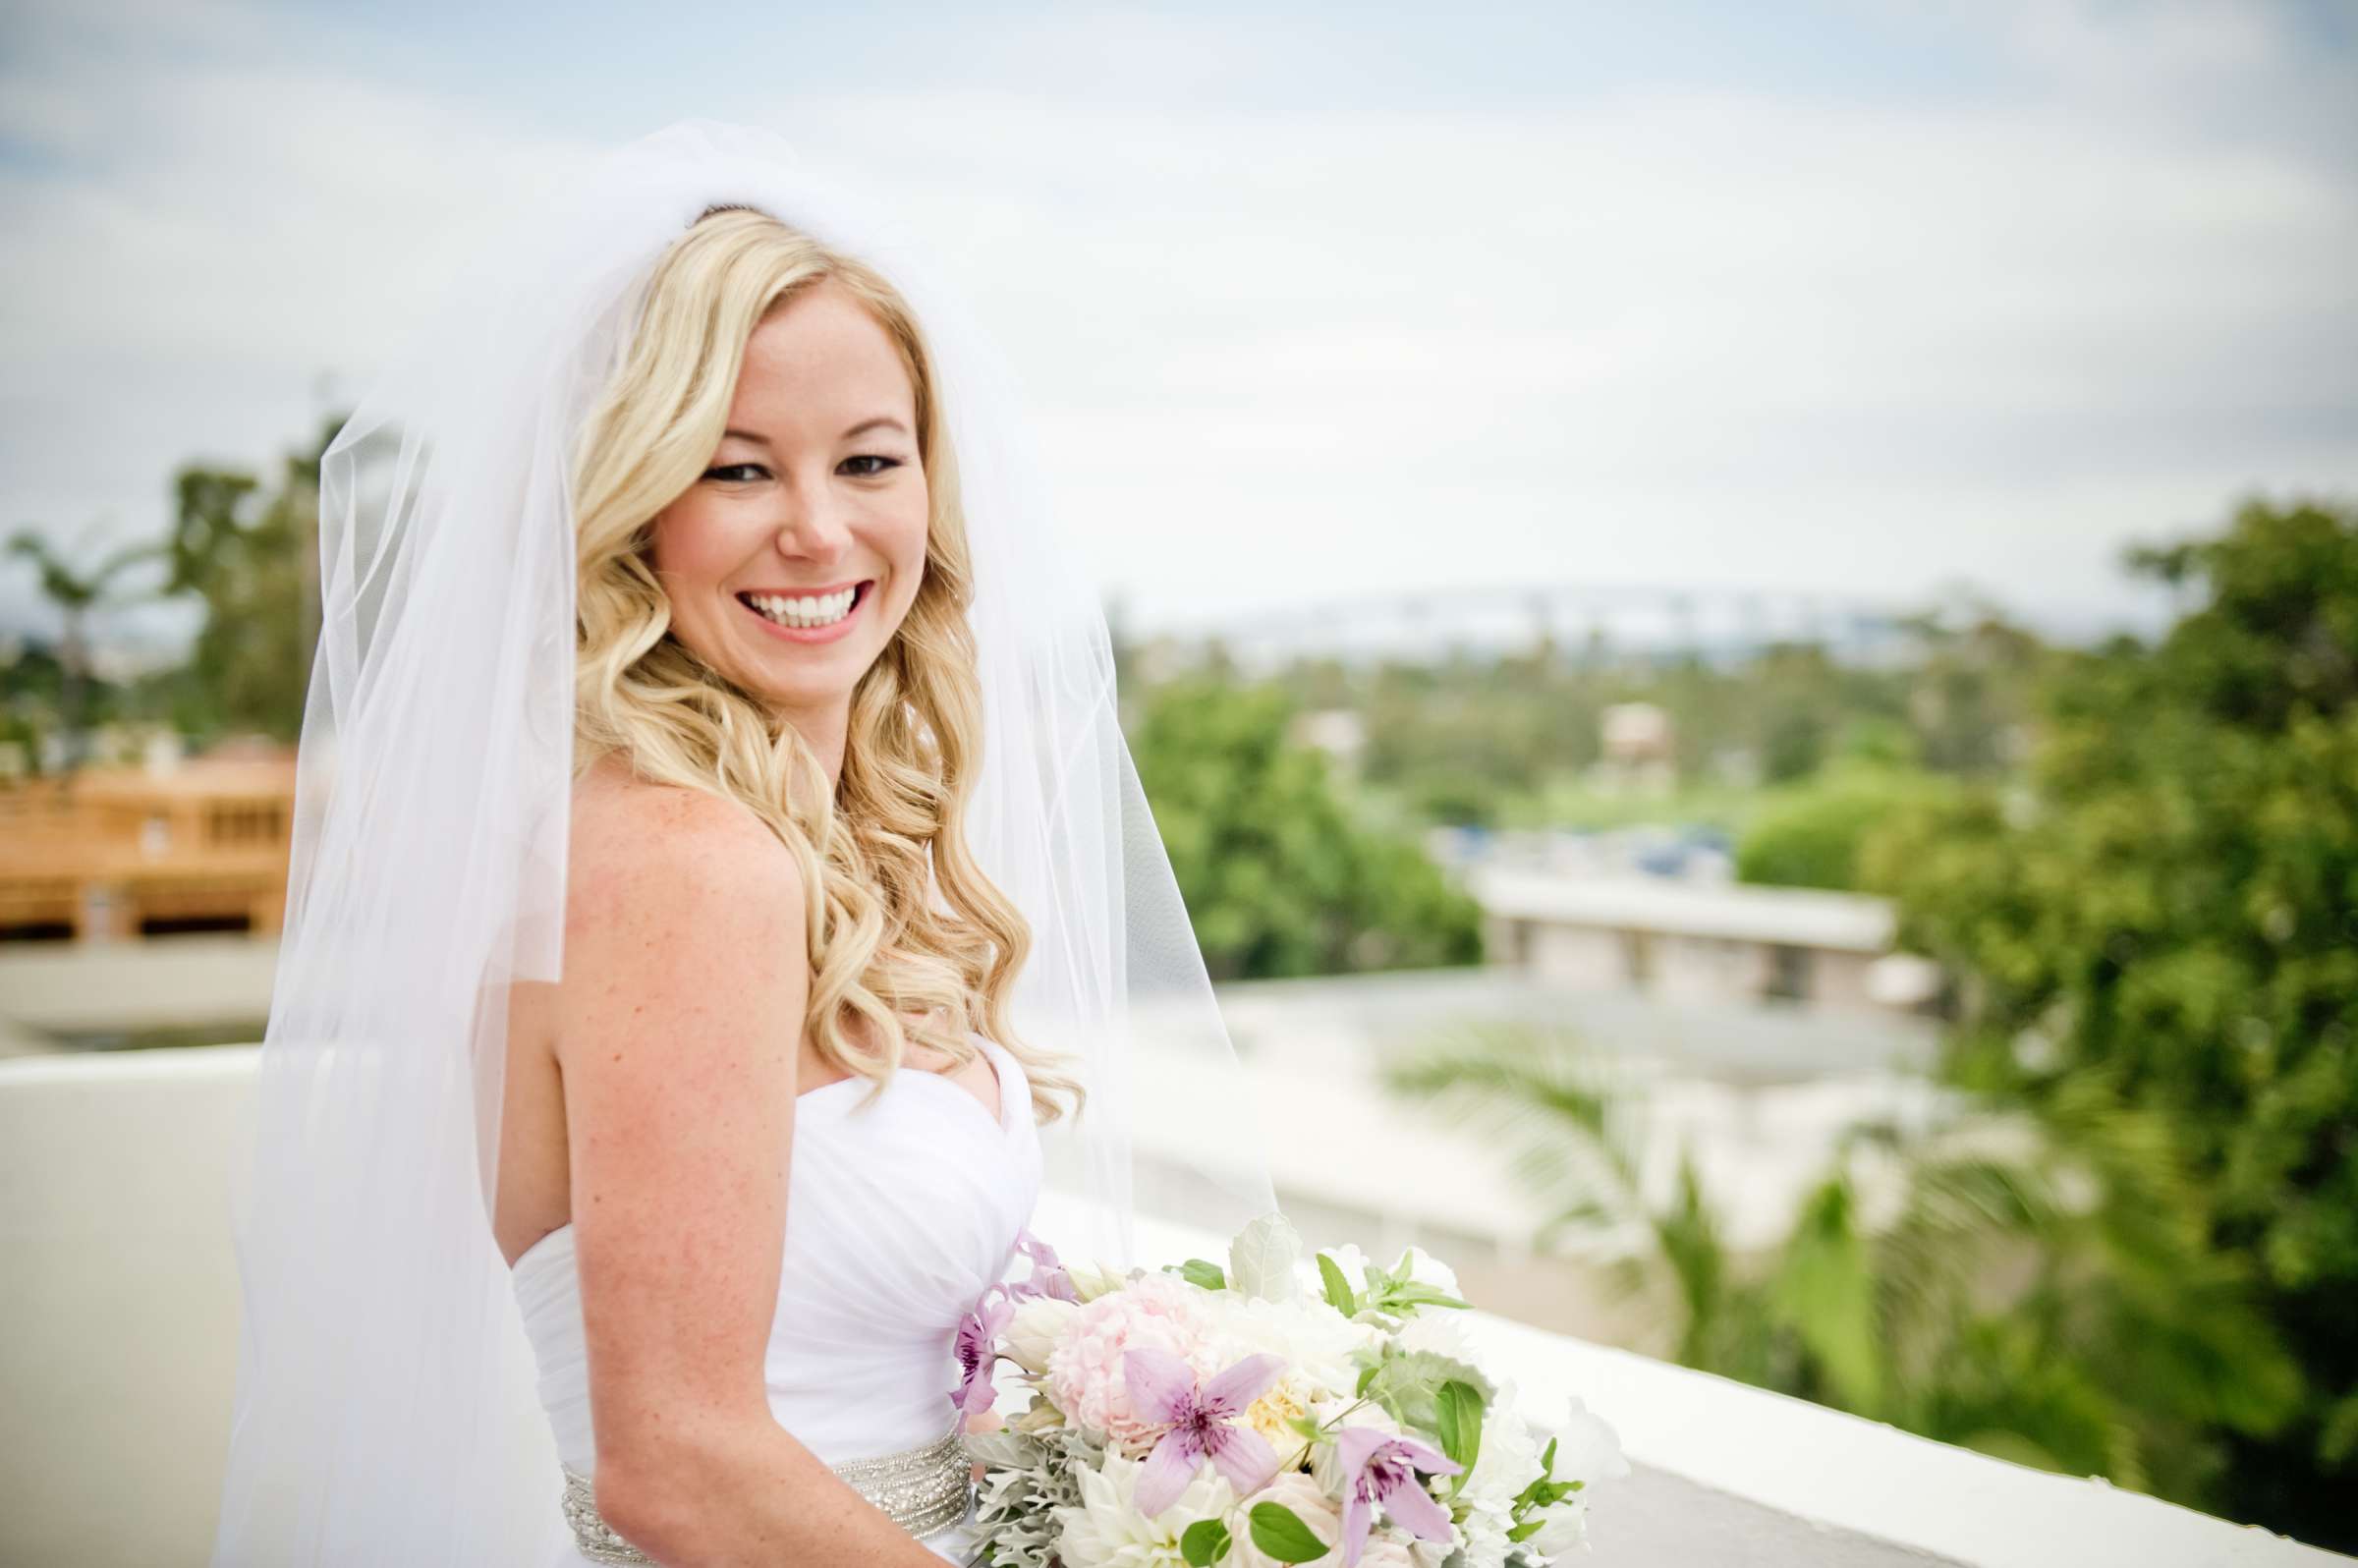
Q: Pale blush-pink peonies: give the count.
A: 1